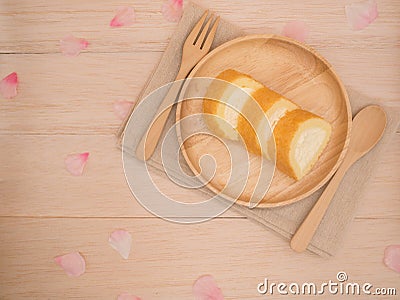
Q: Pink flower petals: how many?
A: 13